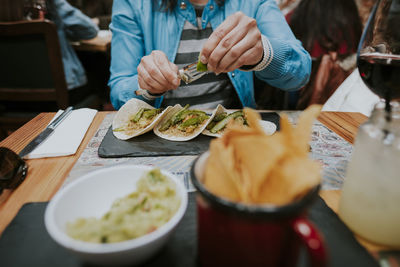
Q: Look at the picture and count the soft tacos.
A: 3